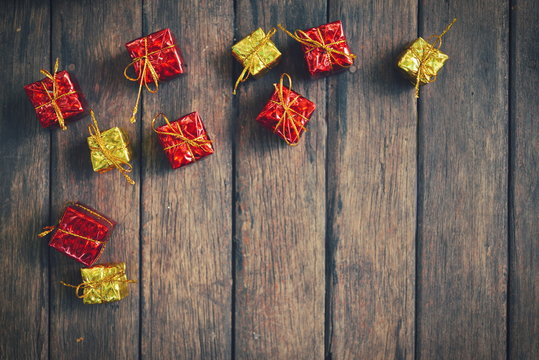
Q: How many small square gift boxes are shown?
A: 10